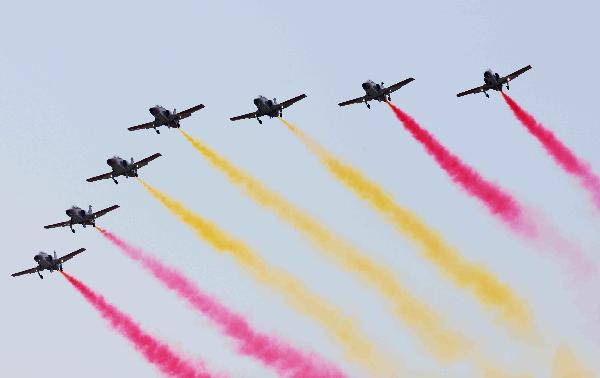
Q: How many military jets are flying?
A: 7